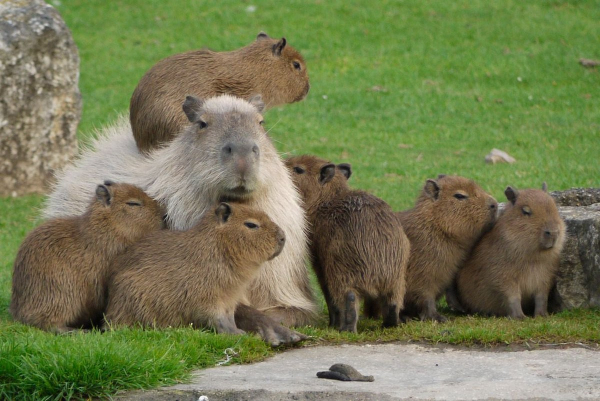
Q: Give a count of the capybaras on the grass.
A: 6